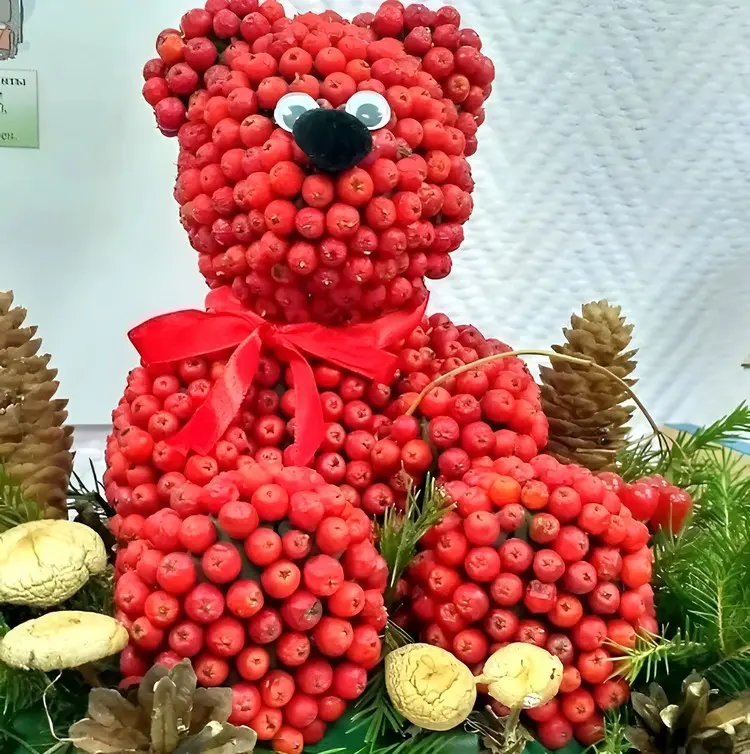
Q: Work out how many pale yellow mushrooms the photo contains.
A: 4